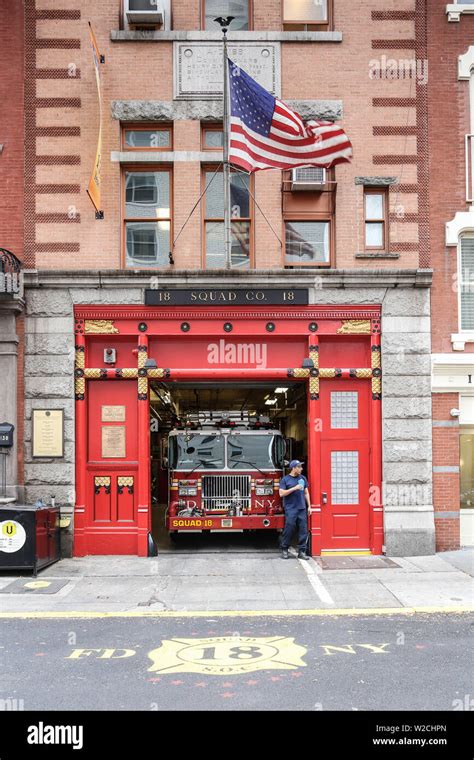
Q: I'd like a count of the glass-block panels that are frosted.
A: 2